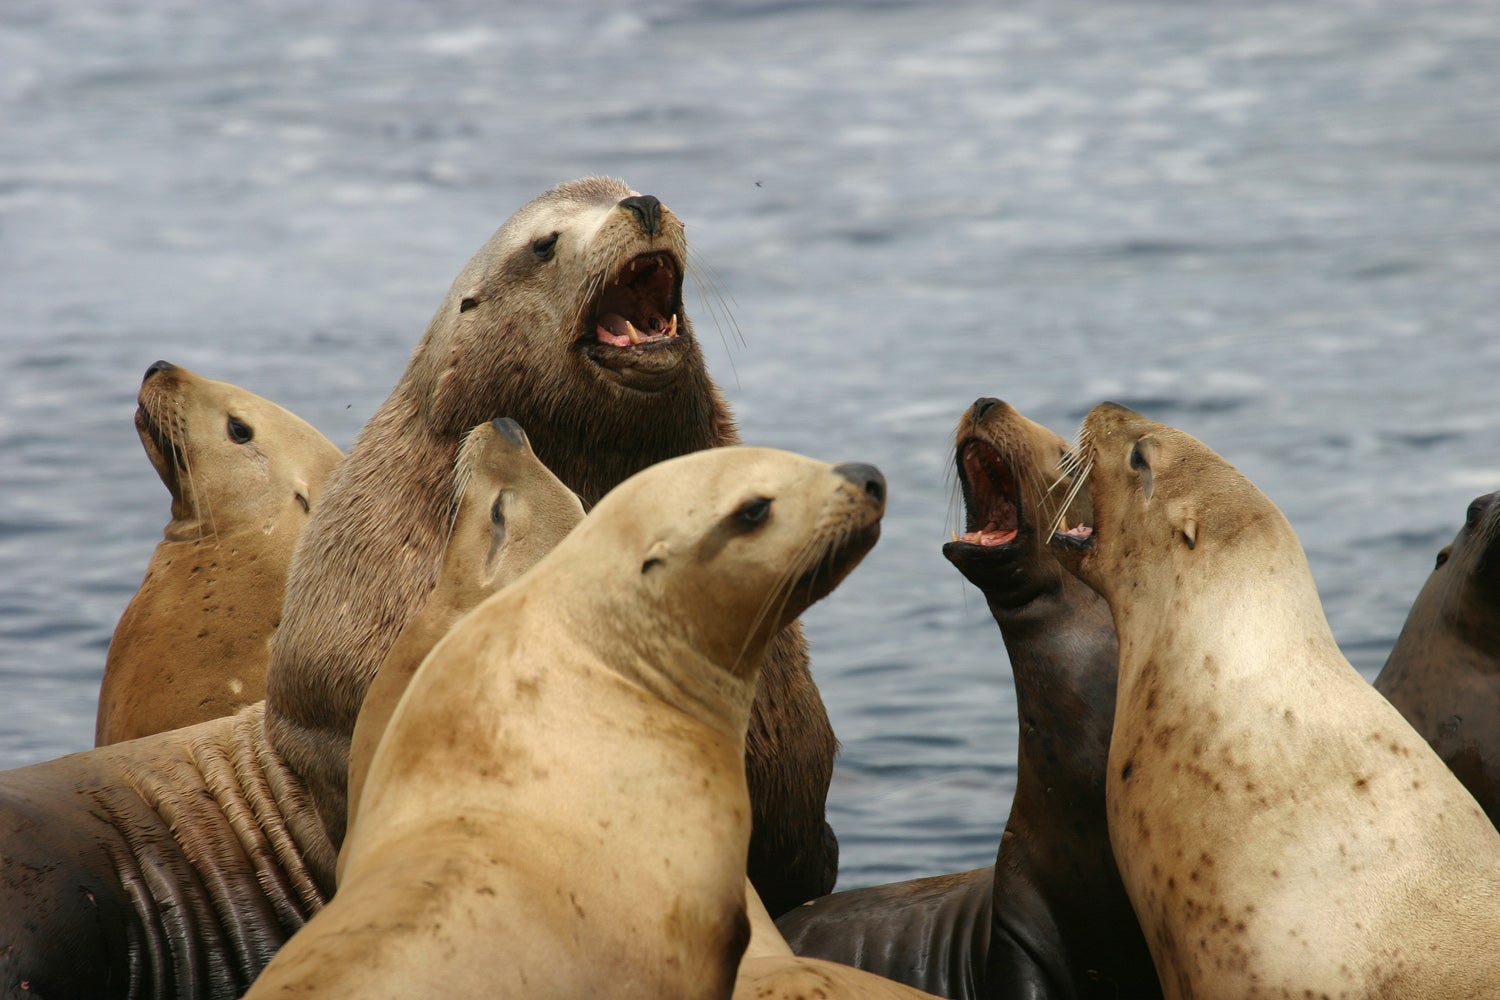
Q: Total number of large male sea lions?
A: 1